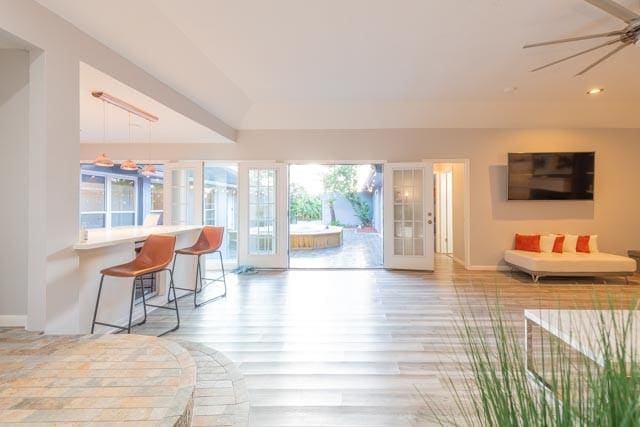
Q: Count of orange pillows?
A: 3